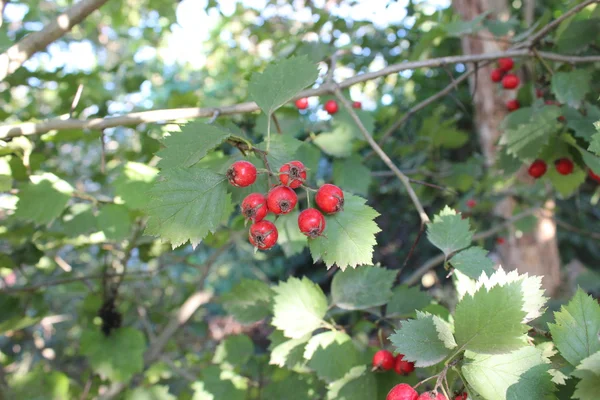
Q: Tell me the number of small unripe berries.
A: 0